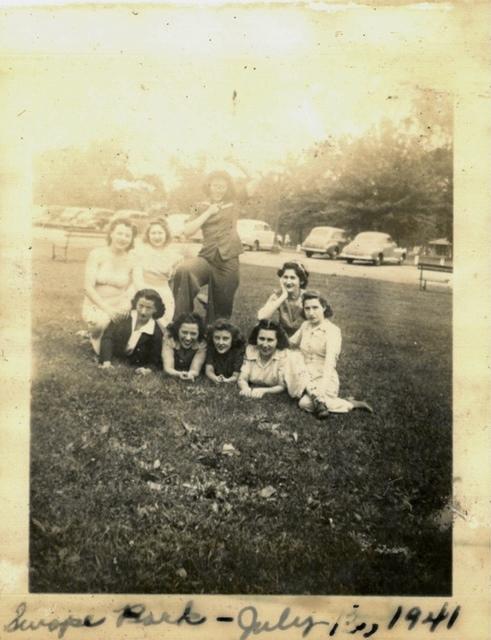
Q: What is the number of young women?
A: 9